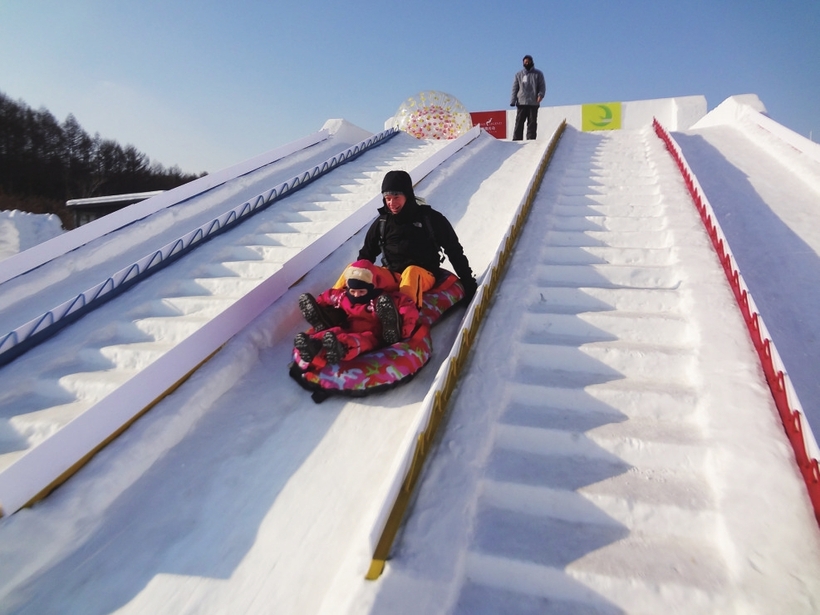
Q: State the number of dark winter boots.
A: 4